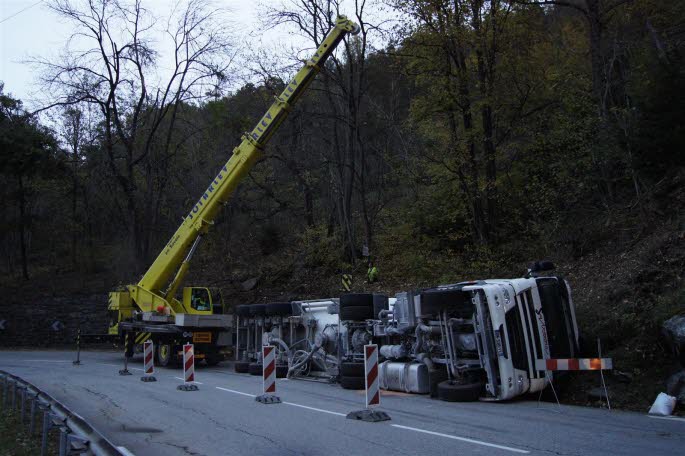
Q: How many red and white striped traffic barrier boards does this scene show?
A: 5